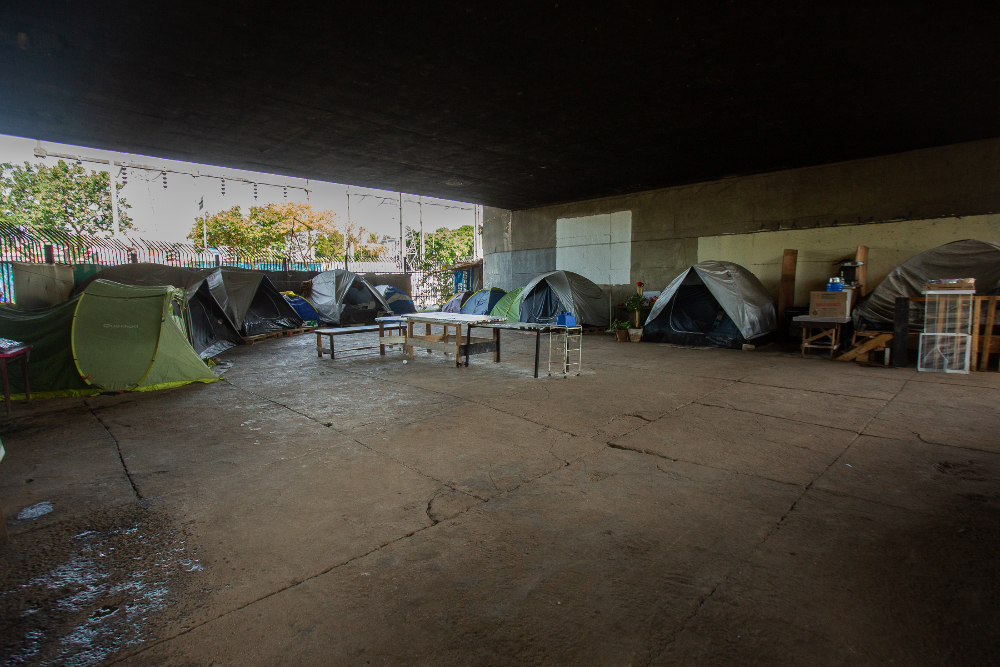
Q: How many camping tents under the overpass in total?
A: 12